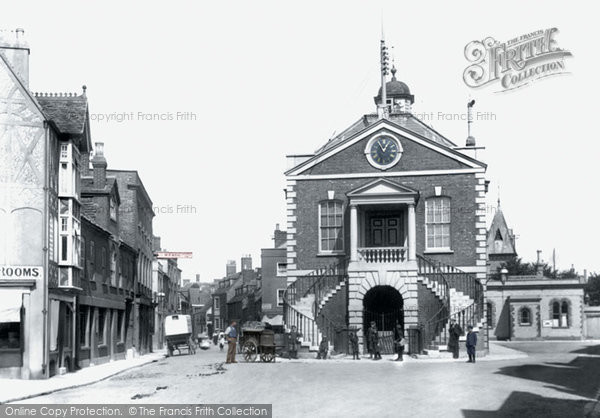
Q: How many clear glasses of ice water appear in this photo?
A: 0